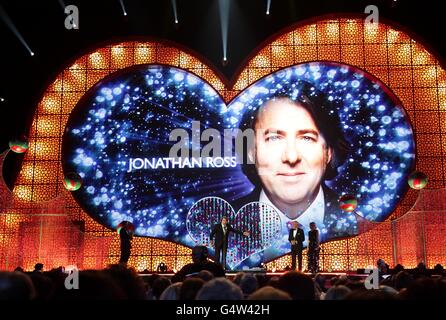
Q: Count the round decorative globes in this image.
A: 5